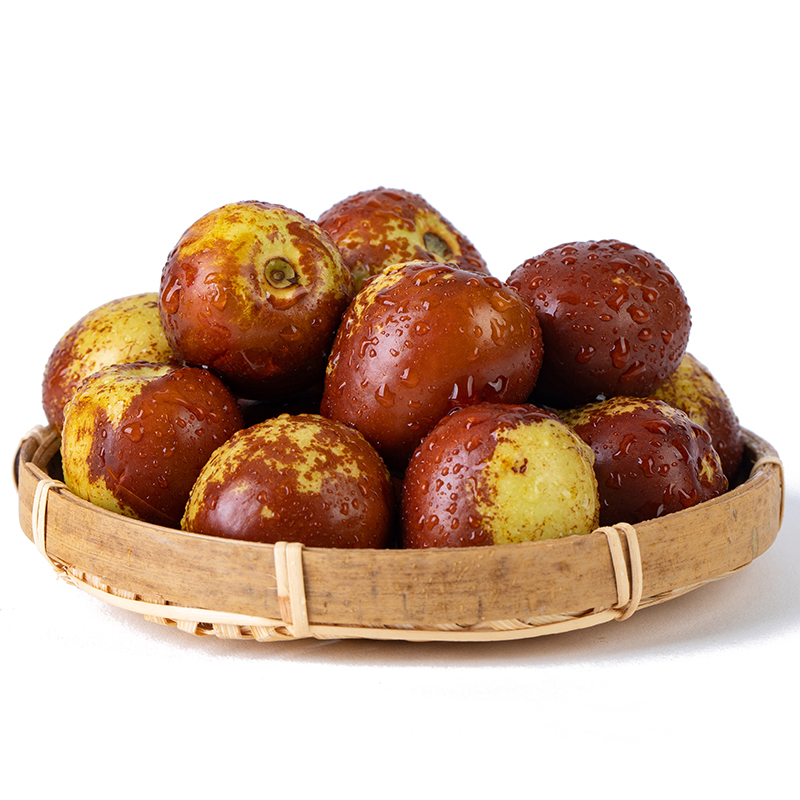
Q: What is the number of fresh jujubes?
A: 10